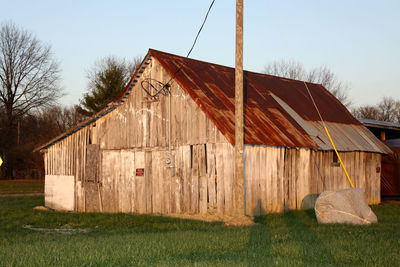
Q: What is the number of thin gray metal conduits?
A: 1